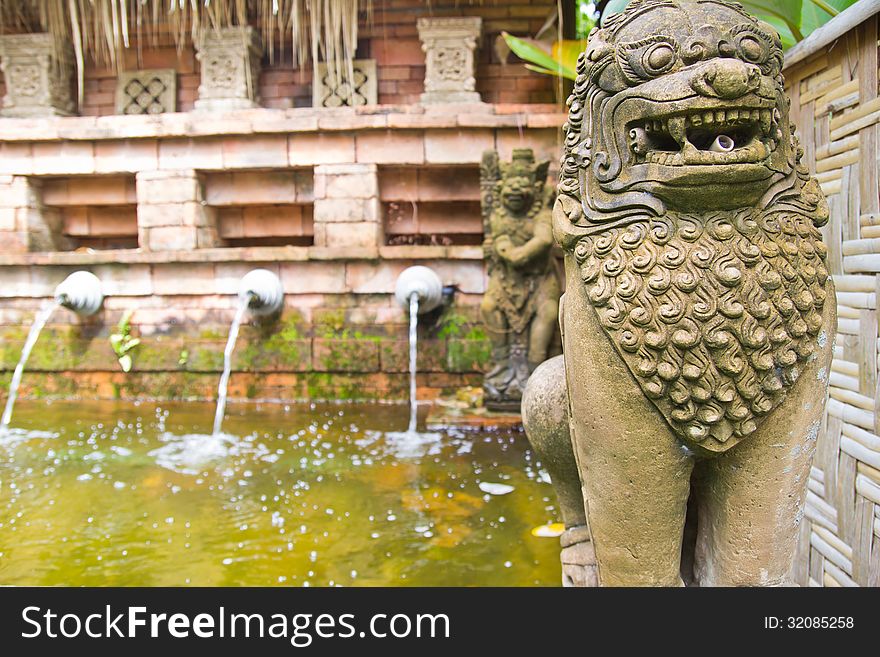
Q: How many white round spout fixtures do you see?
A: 3